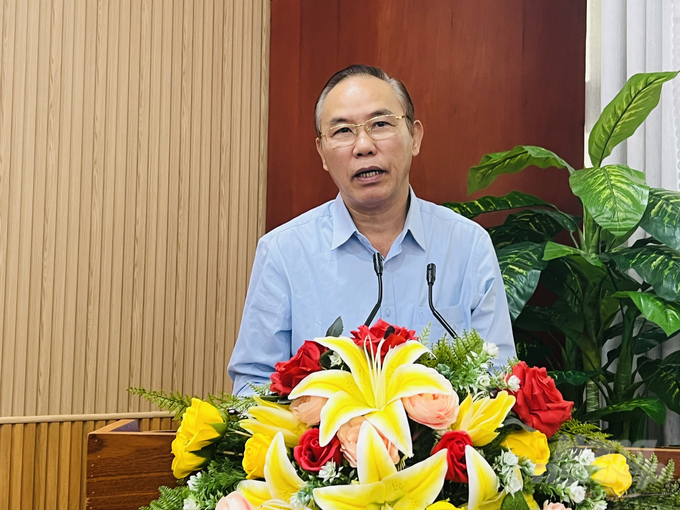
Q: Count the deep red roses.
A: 5